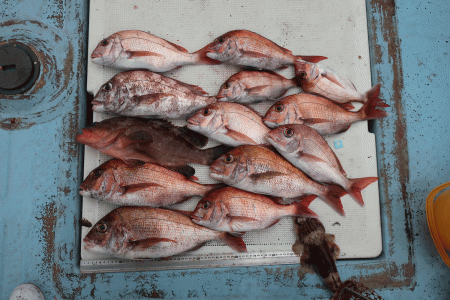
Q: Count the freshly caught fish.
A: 14